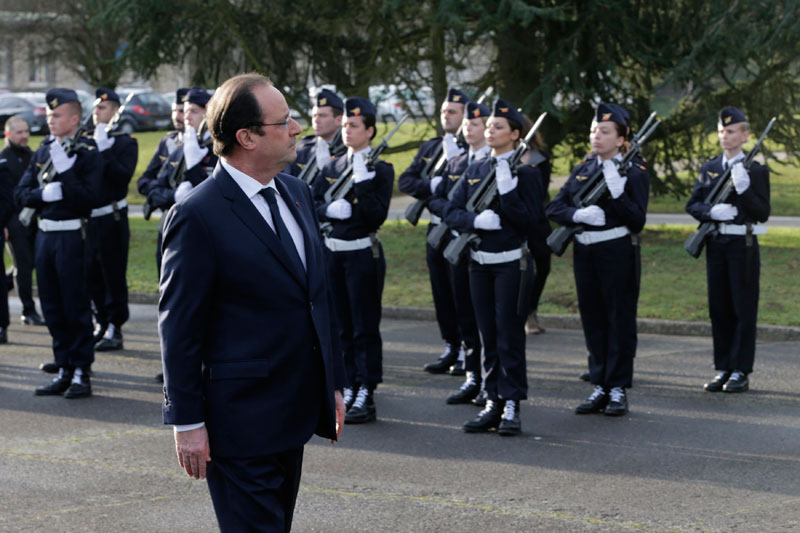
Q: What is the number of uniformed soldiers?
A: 11